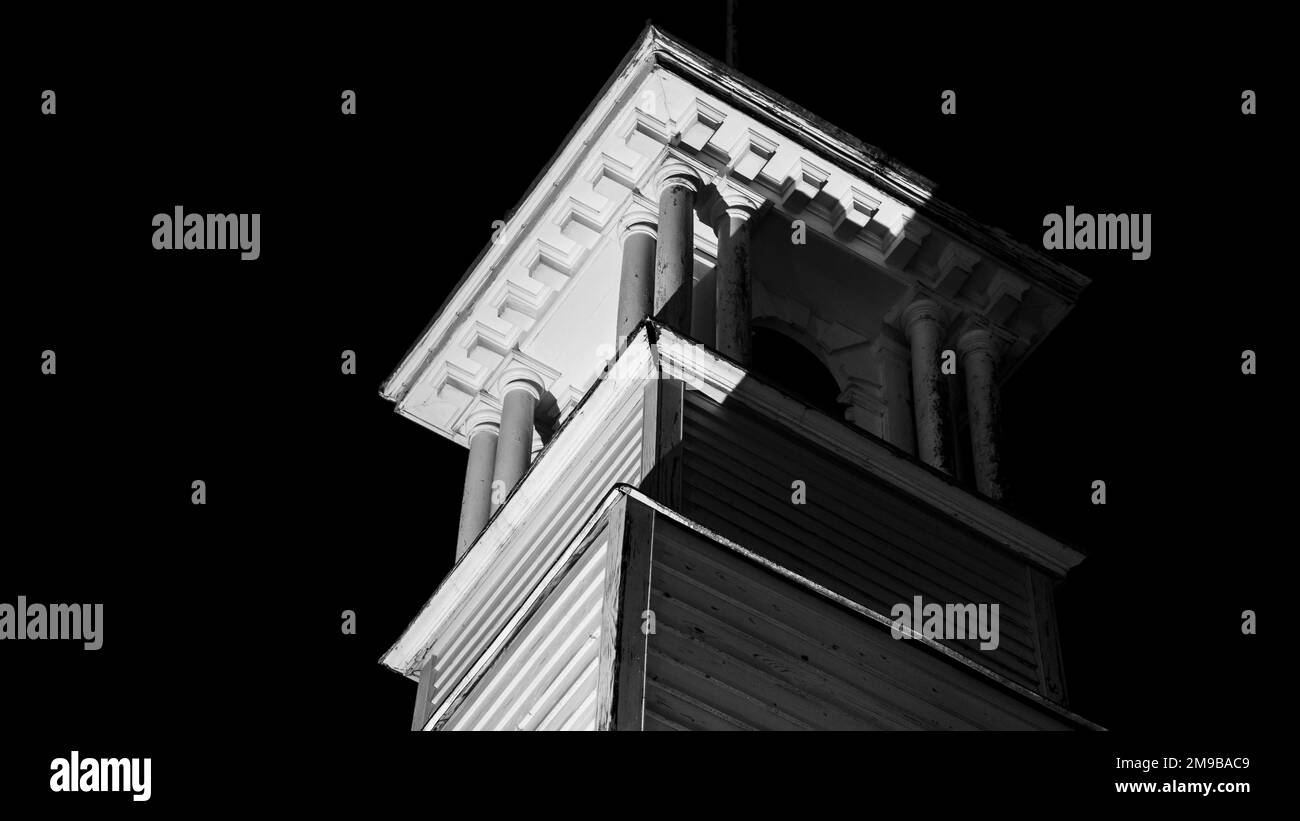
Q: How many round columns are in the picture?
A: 7